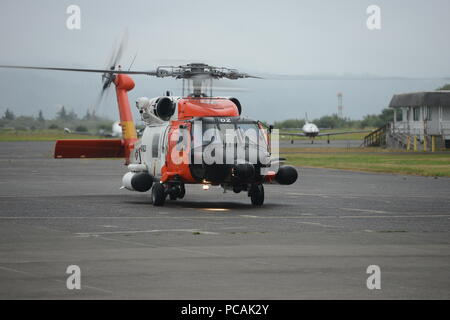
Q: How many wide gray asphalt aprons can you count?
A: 1